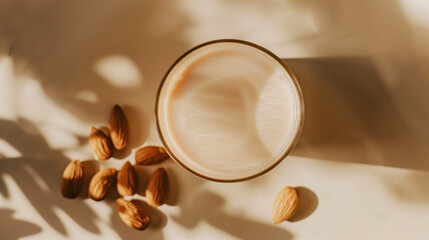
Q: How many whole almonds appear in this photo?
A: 9